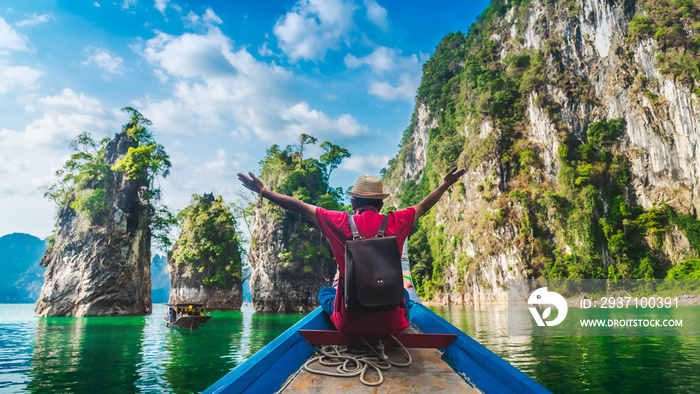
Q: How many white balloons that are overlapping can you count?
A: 0